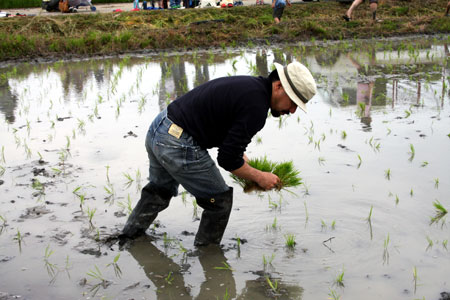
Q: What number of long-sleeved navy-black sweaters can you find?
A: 1